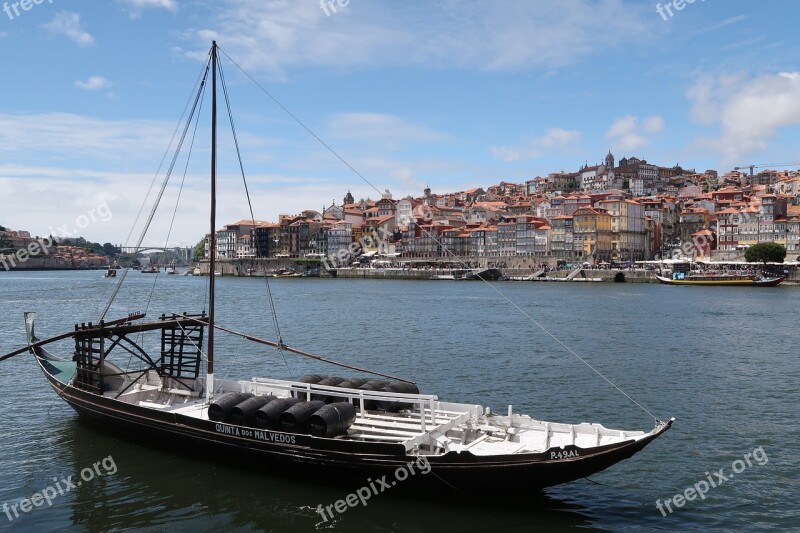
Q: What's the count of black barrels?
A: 10